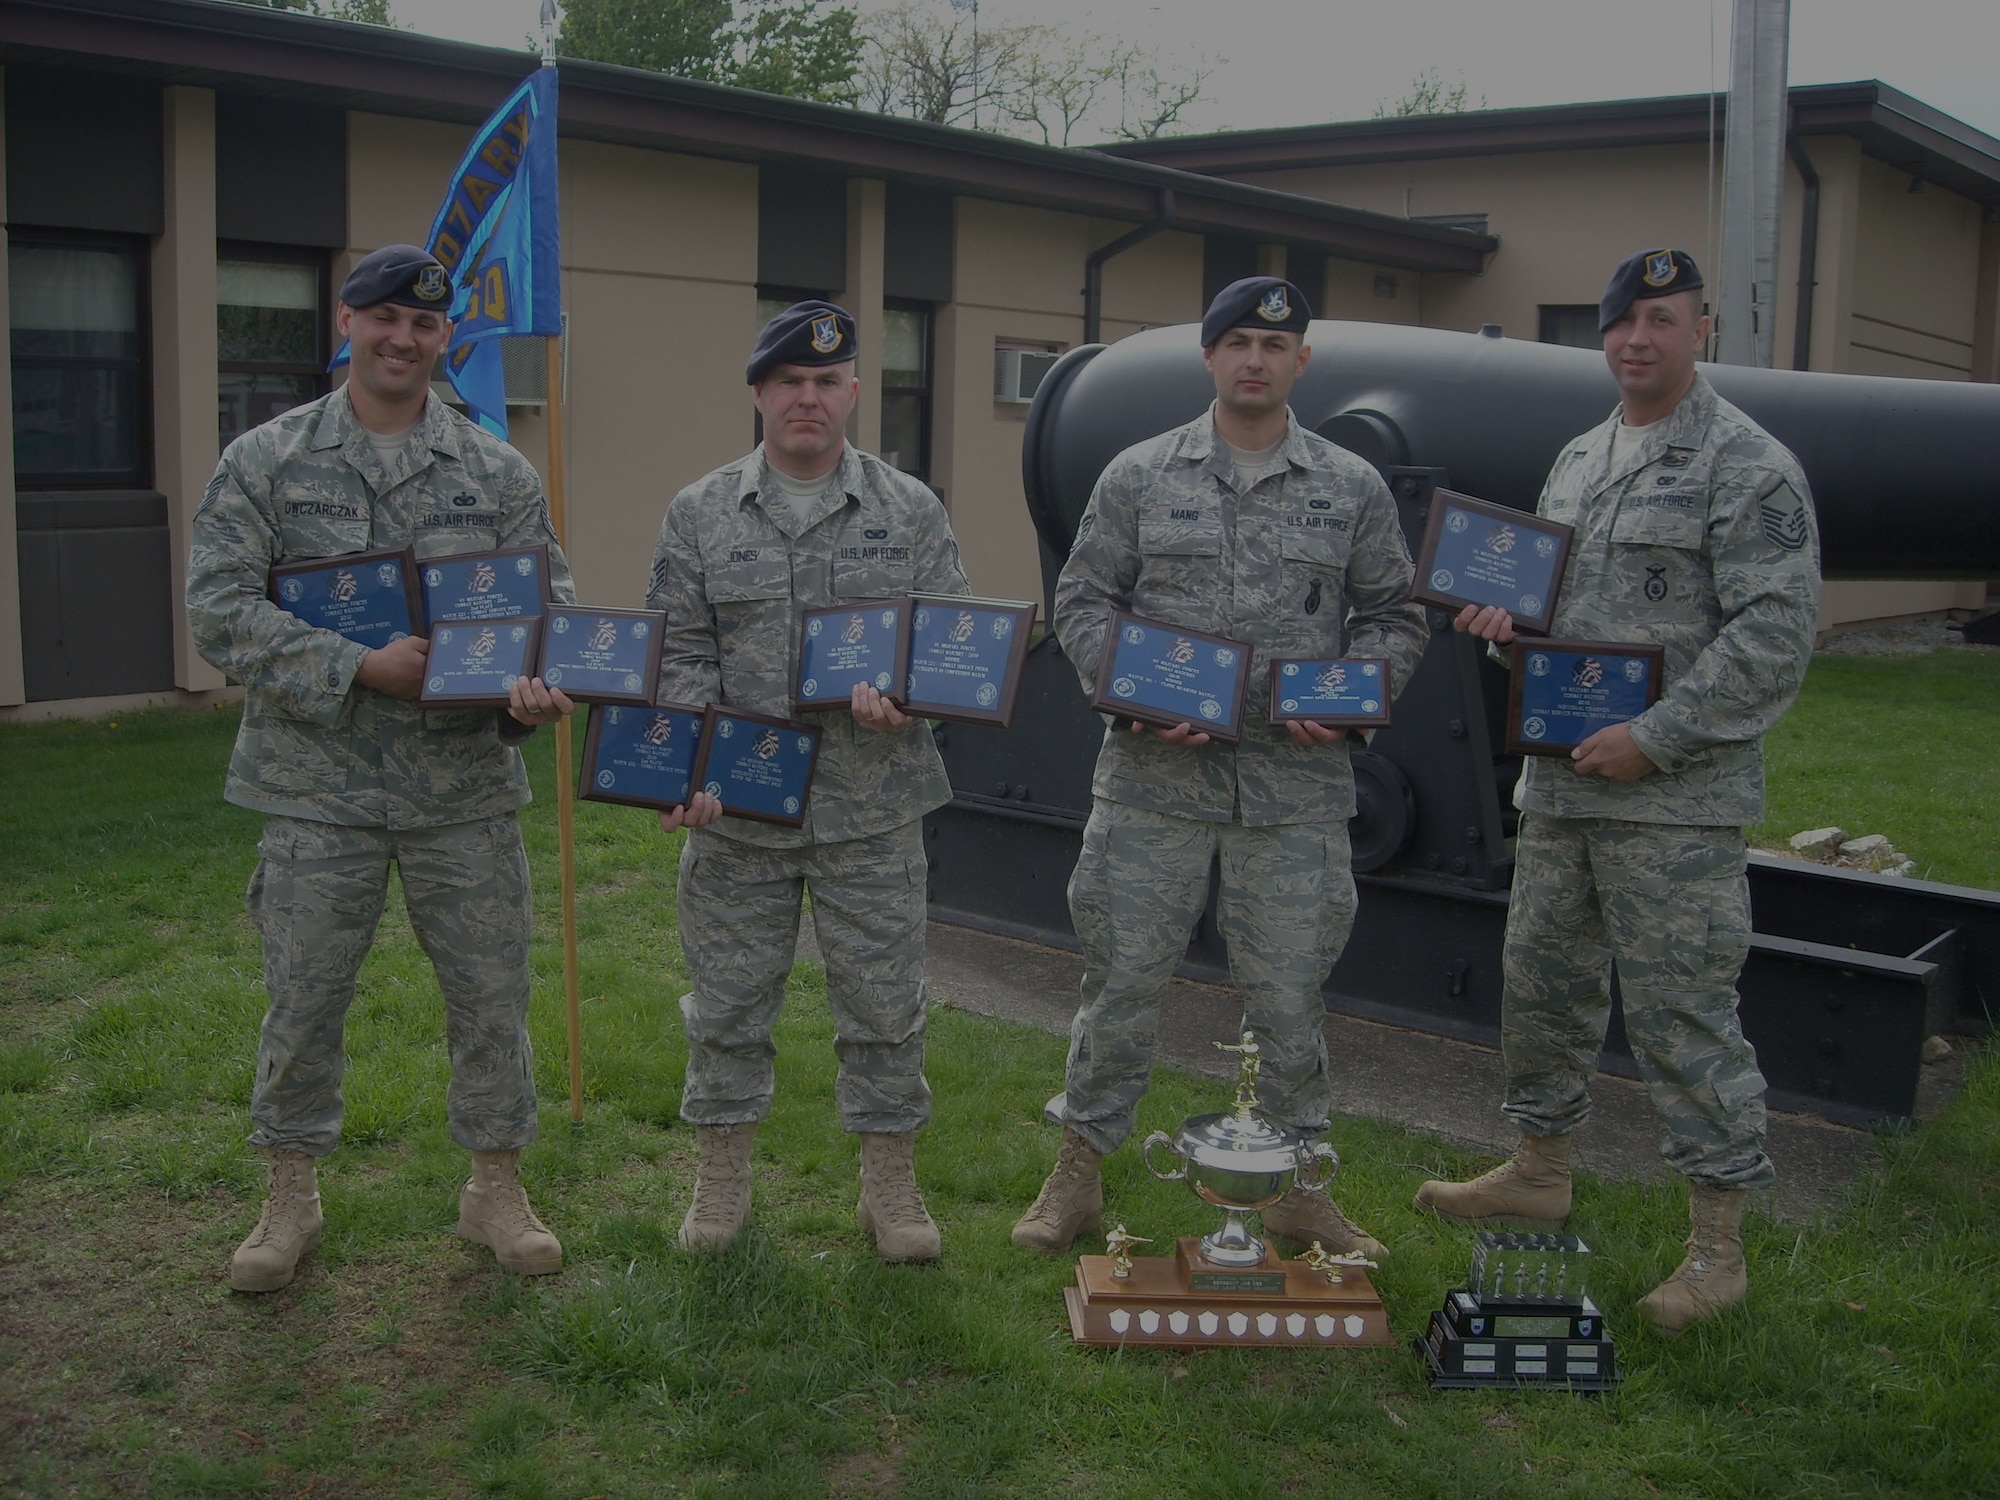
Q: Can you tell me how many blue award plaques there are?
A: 12